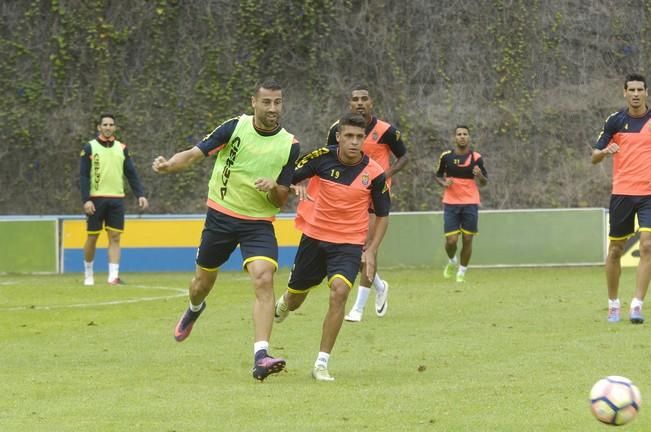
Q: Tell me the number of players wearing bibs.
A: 2